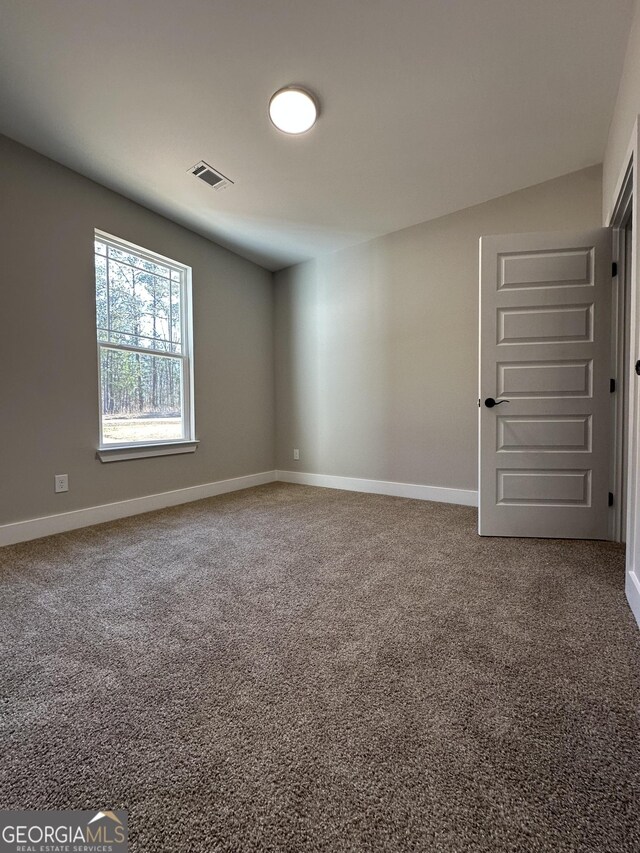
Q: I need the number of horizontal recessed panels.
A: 5